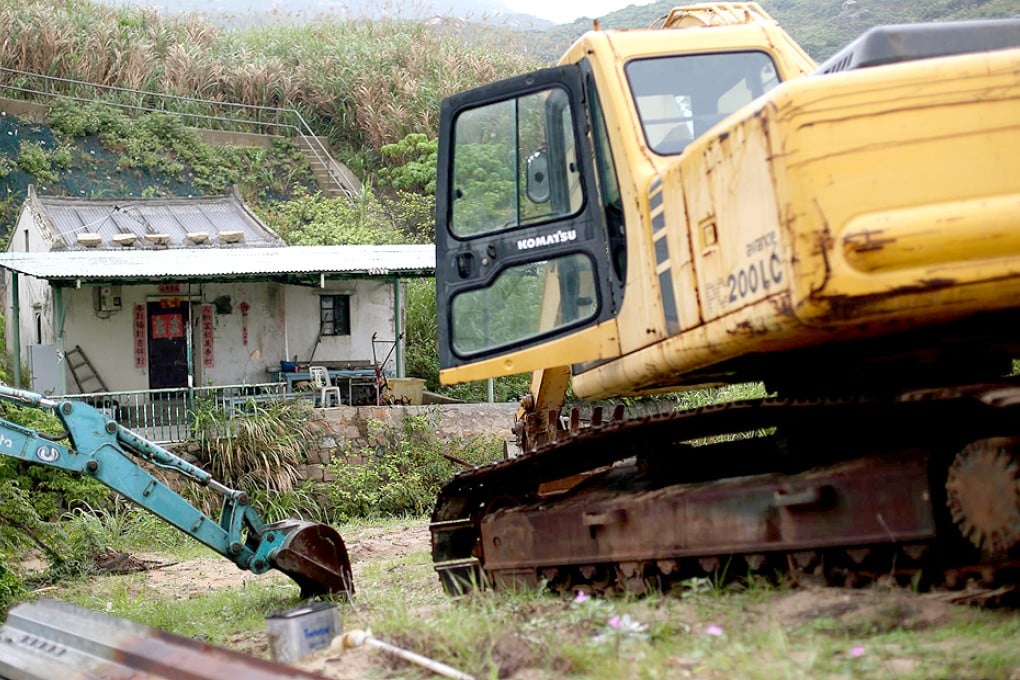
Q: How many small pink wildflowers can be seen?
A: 4